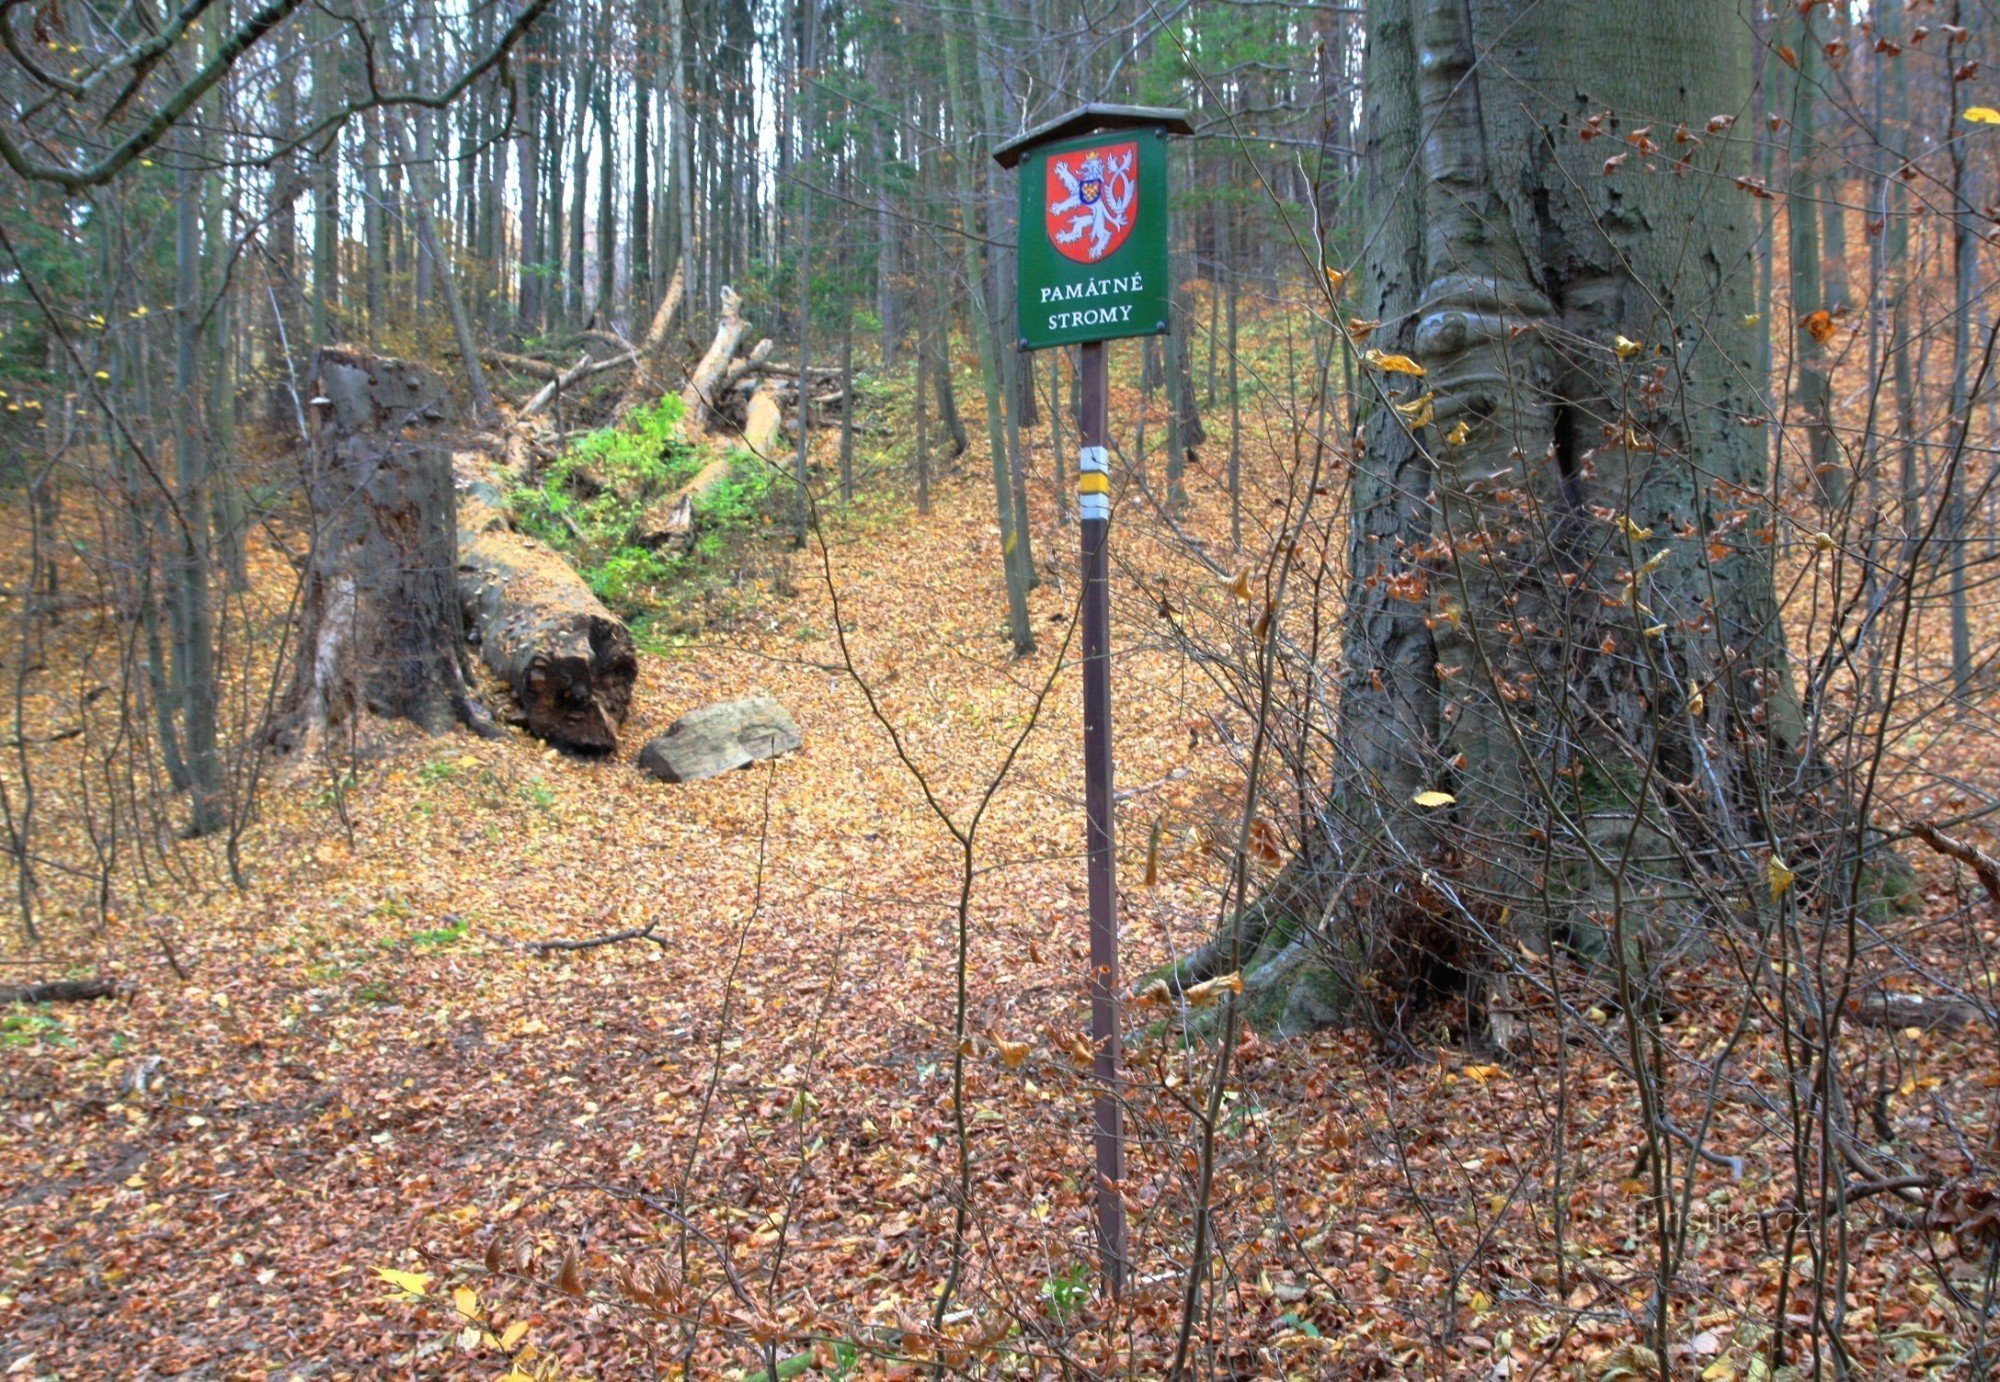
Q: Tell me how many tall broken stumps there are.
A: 1